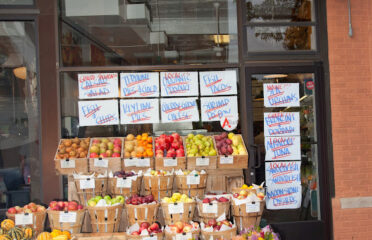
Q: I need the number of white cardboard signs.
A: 13